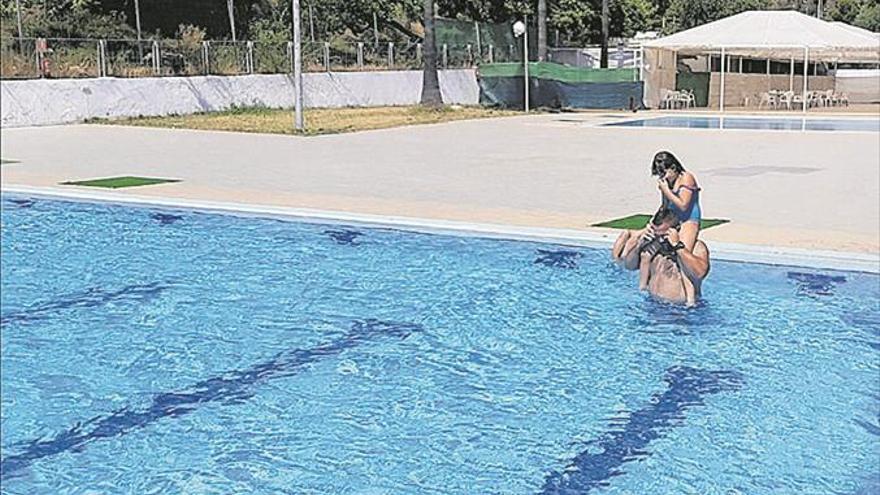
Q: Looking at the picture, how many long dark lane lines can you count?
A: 3